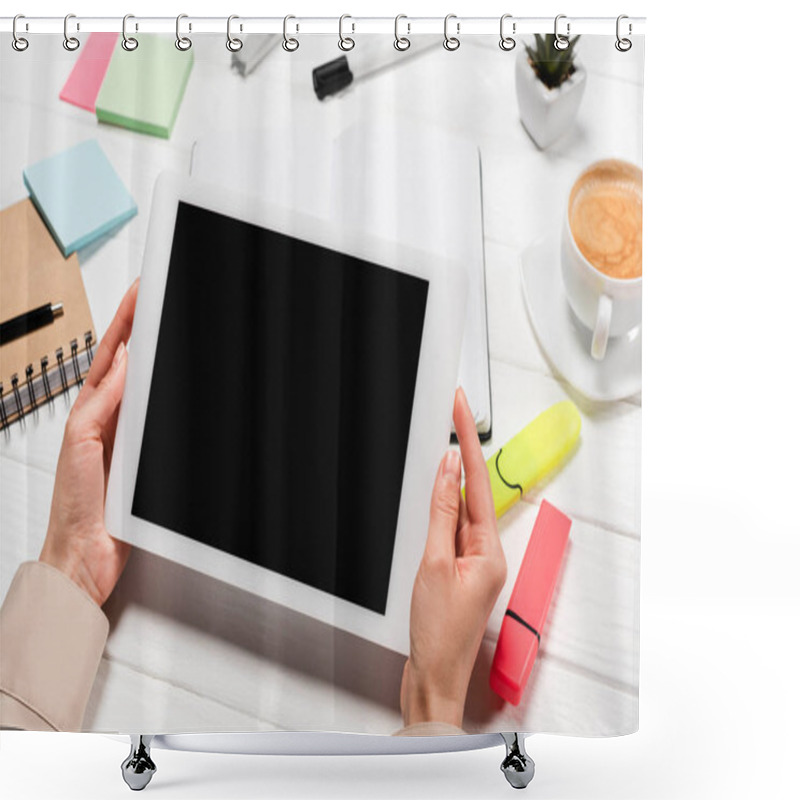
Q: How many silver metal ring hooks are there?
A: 12